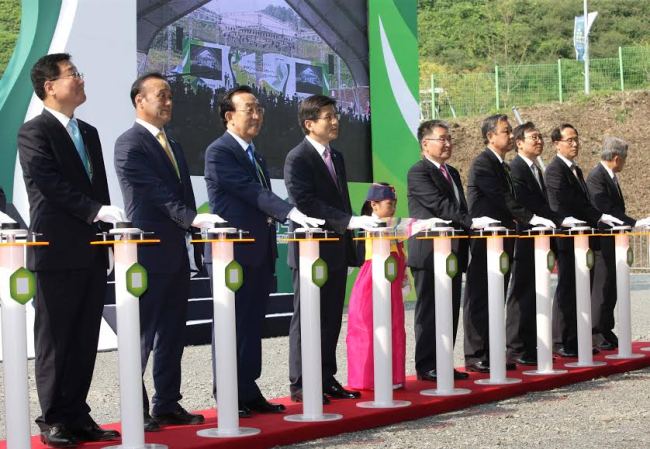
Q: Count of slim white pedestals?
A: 10